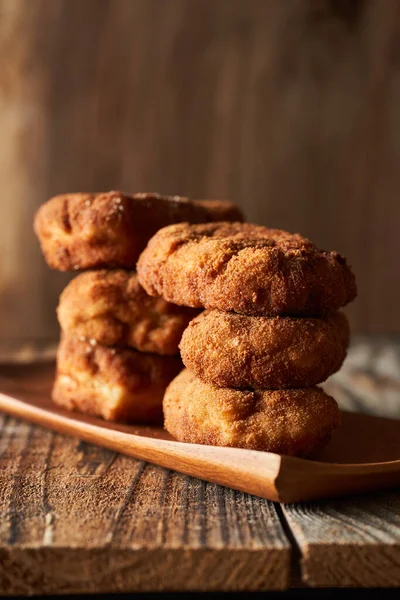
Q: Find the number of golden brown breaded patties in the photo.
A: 6